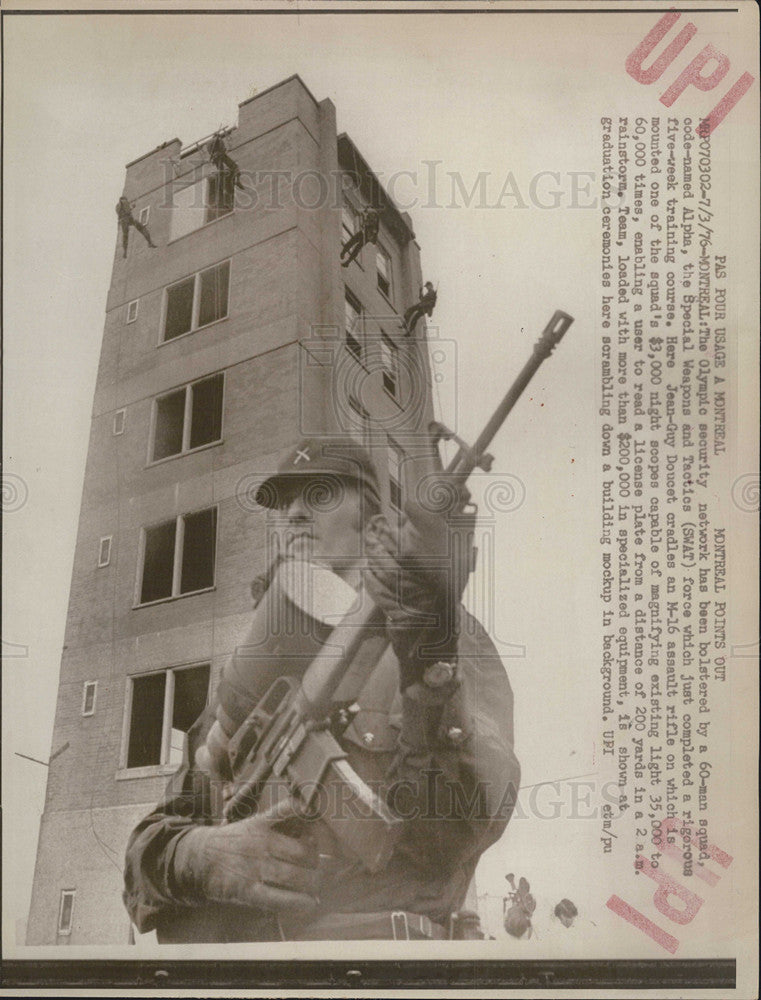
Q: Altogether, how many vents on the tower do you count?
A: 6